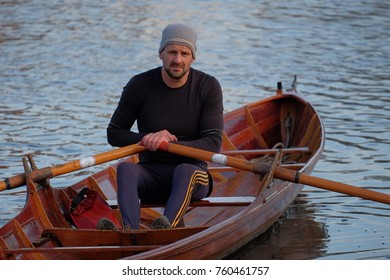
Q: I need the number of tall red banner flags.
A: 0